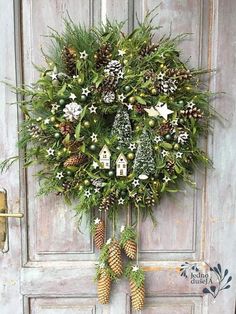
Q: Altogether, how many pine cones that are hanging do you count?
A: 5